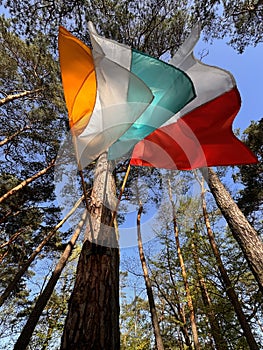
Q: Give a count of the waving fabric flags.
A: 3